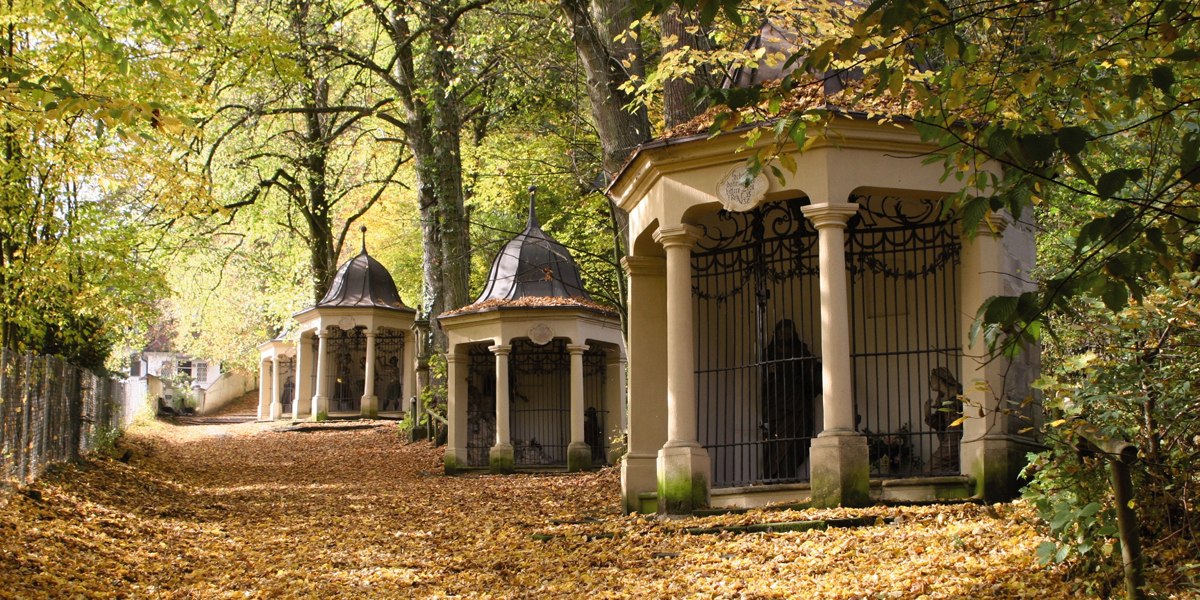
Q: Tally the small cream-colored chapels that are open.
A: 0